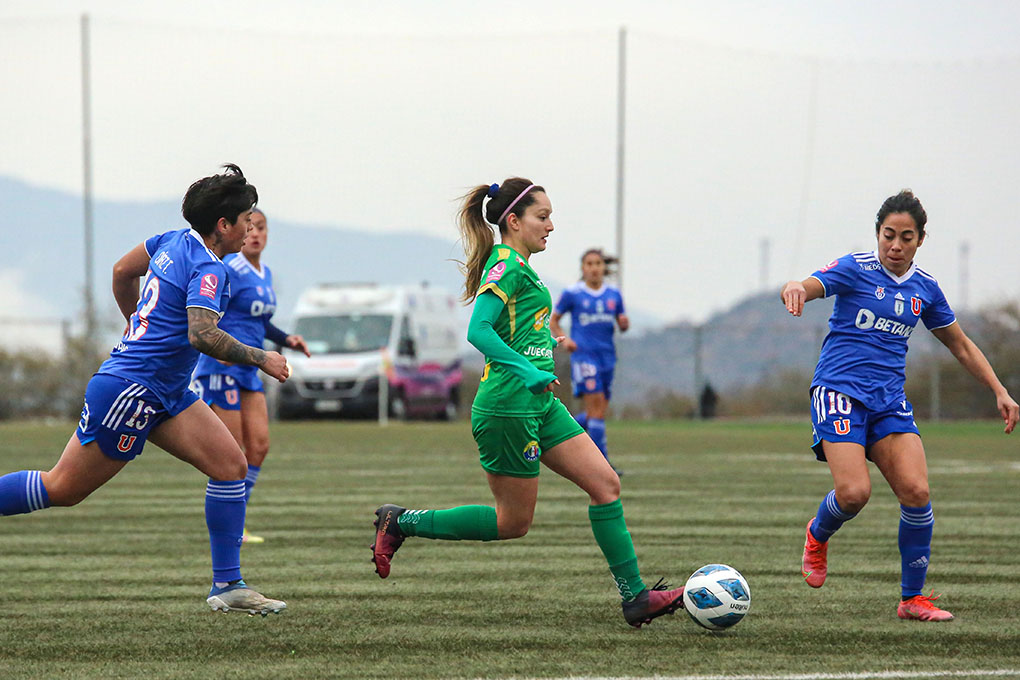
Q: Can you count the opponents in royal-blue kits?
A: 4